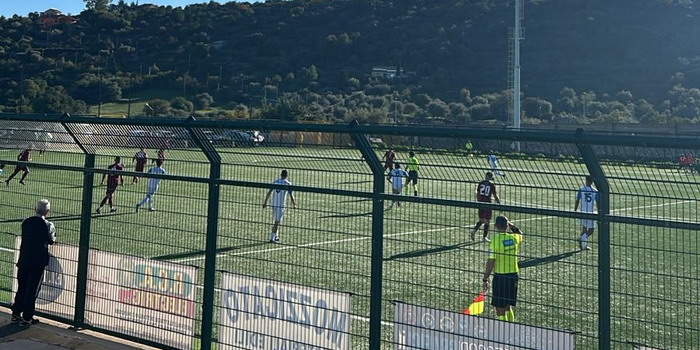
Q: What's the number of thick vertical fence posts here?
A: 4